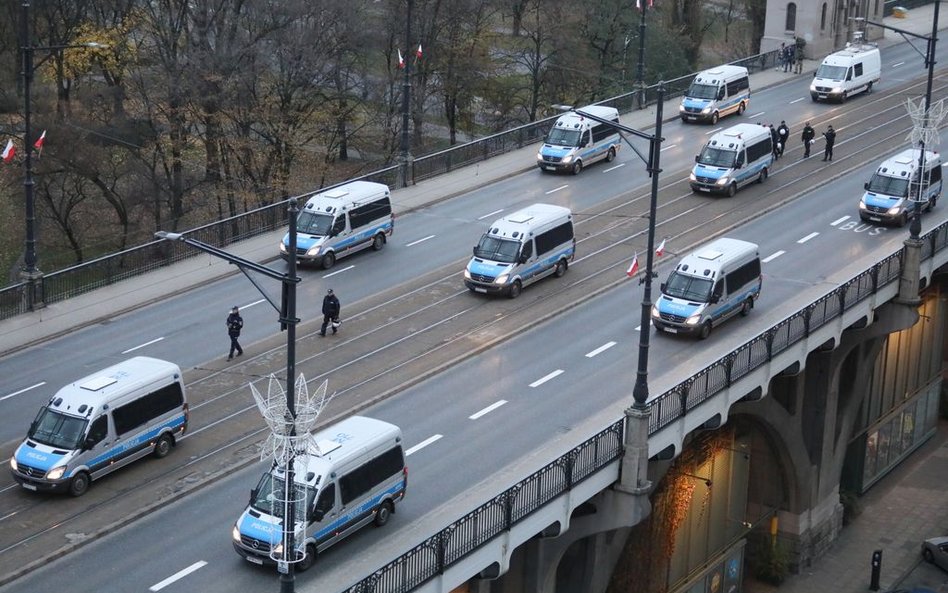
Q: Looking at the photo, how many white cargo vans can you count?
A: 1